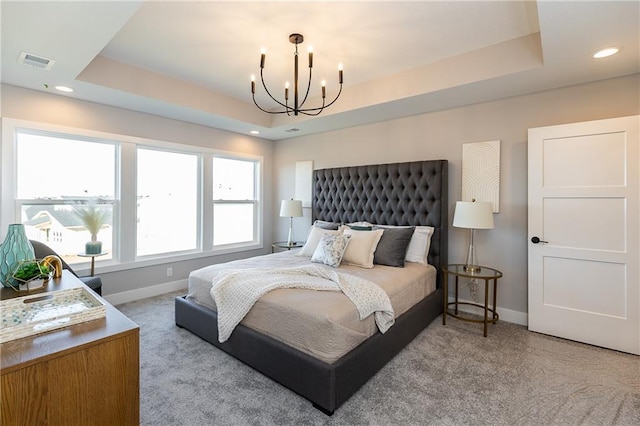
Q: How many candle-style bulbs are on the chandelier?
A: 6